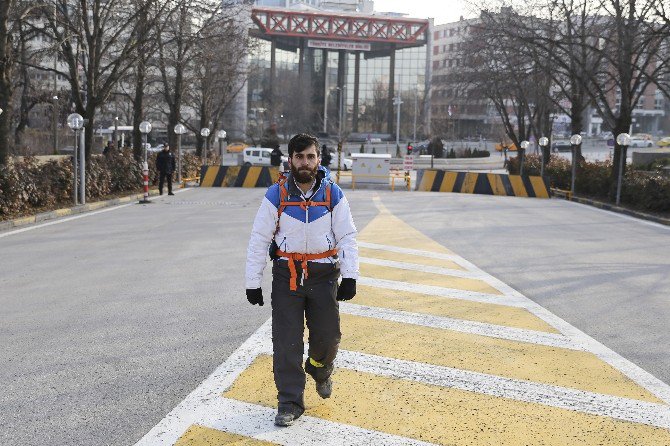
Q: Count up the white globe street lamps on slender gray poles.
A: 9